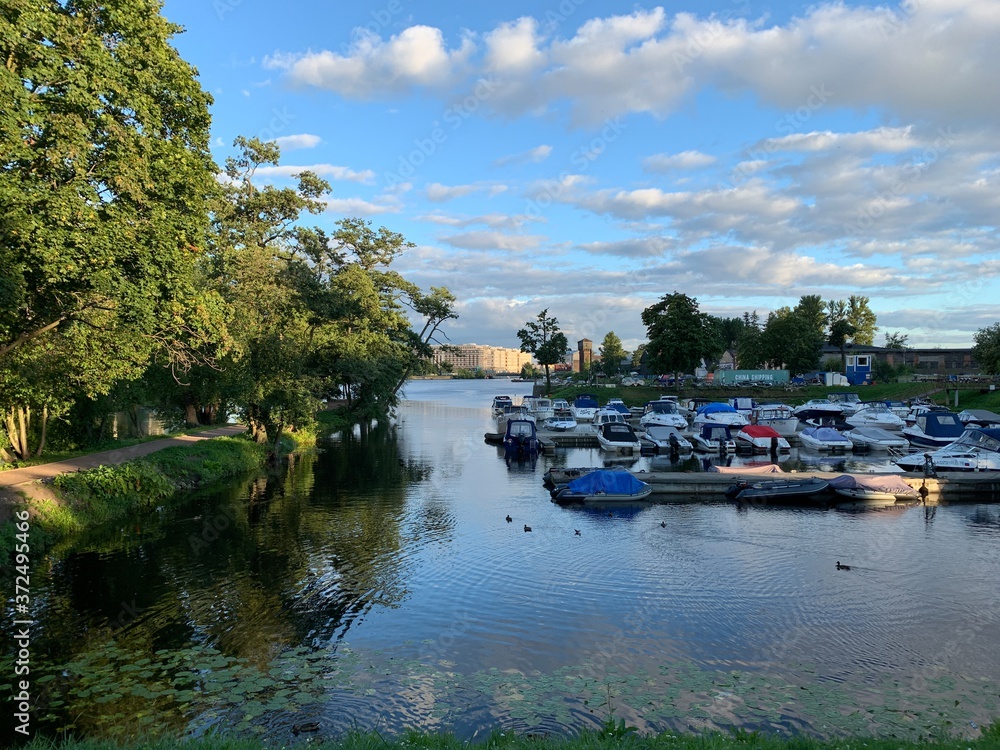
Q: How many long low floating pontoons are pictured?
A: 2